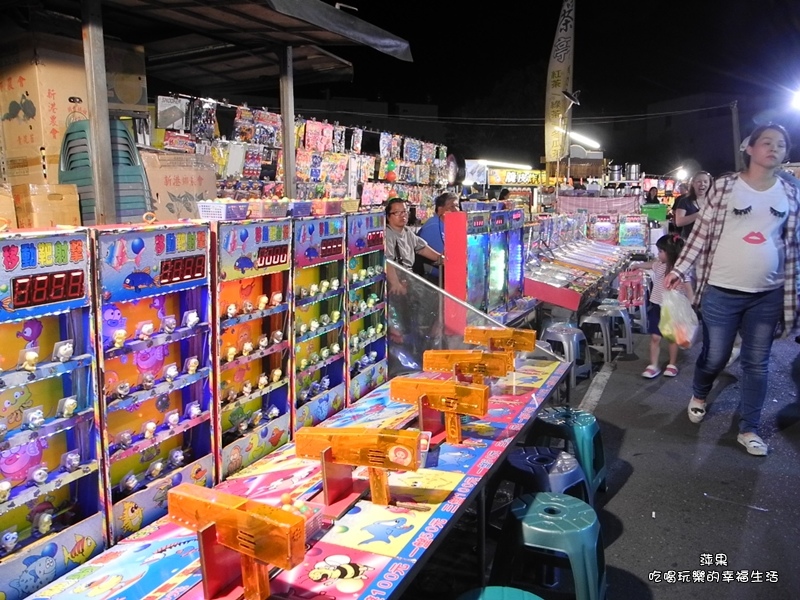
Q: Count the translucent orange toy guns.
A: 5